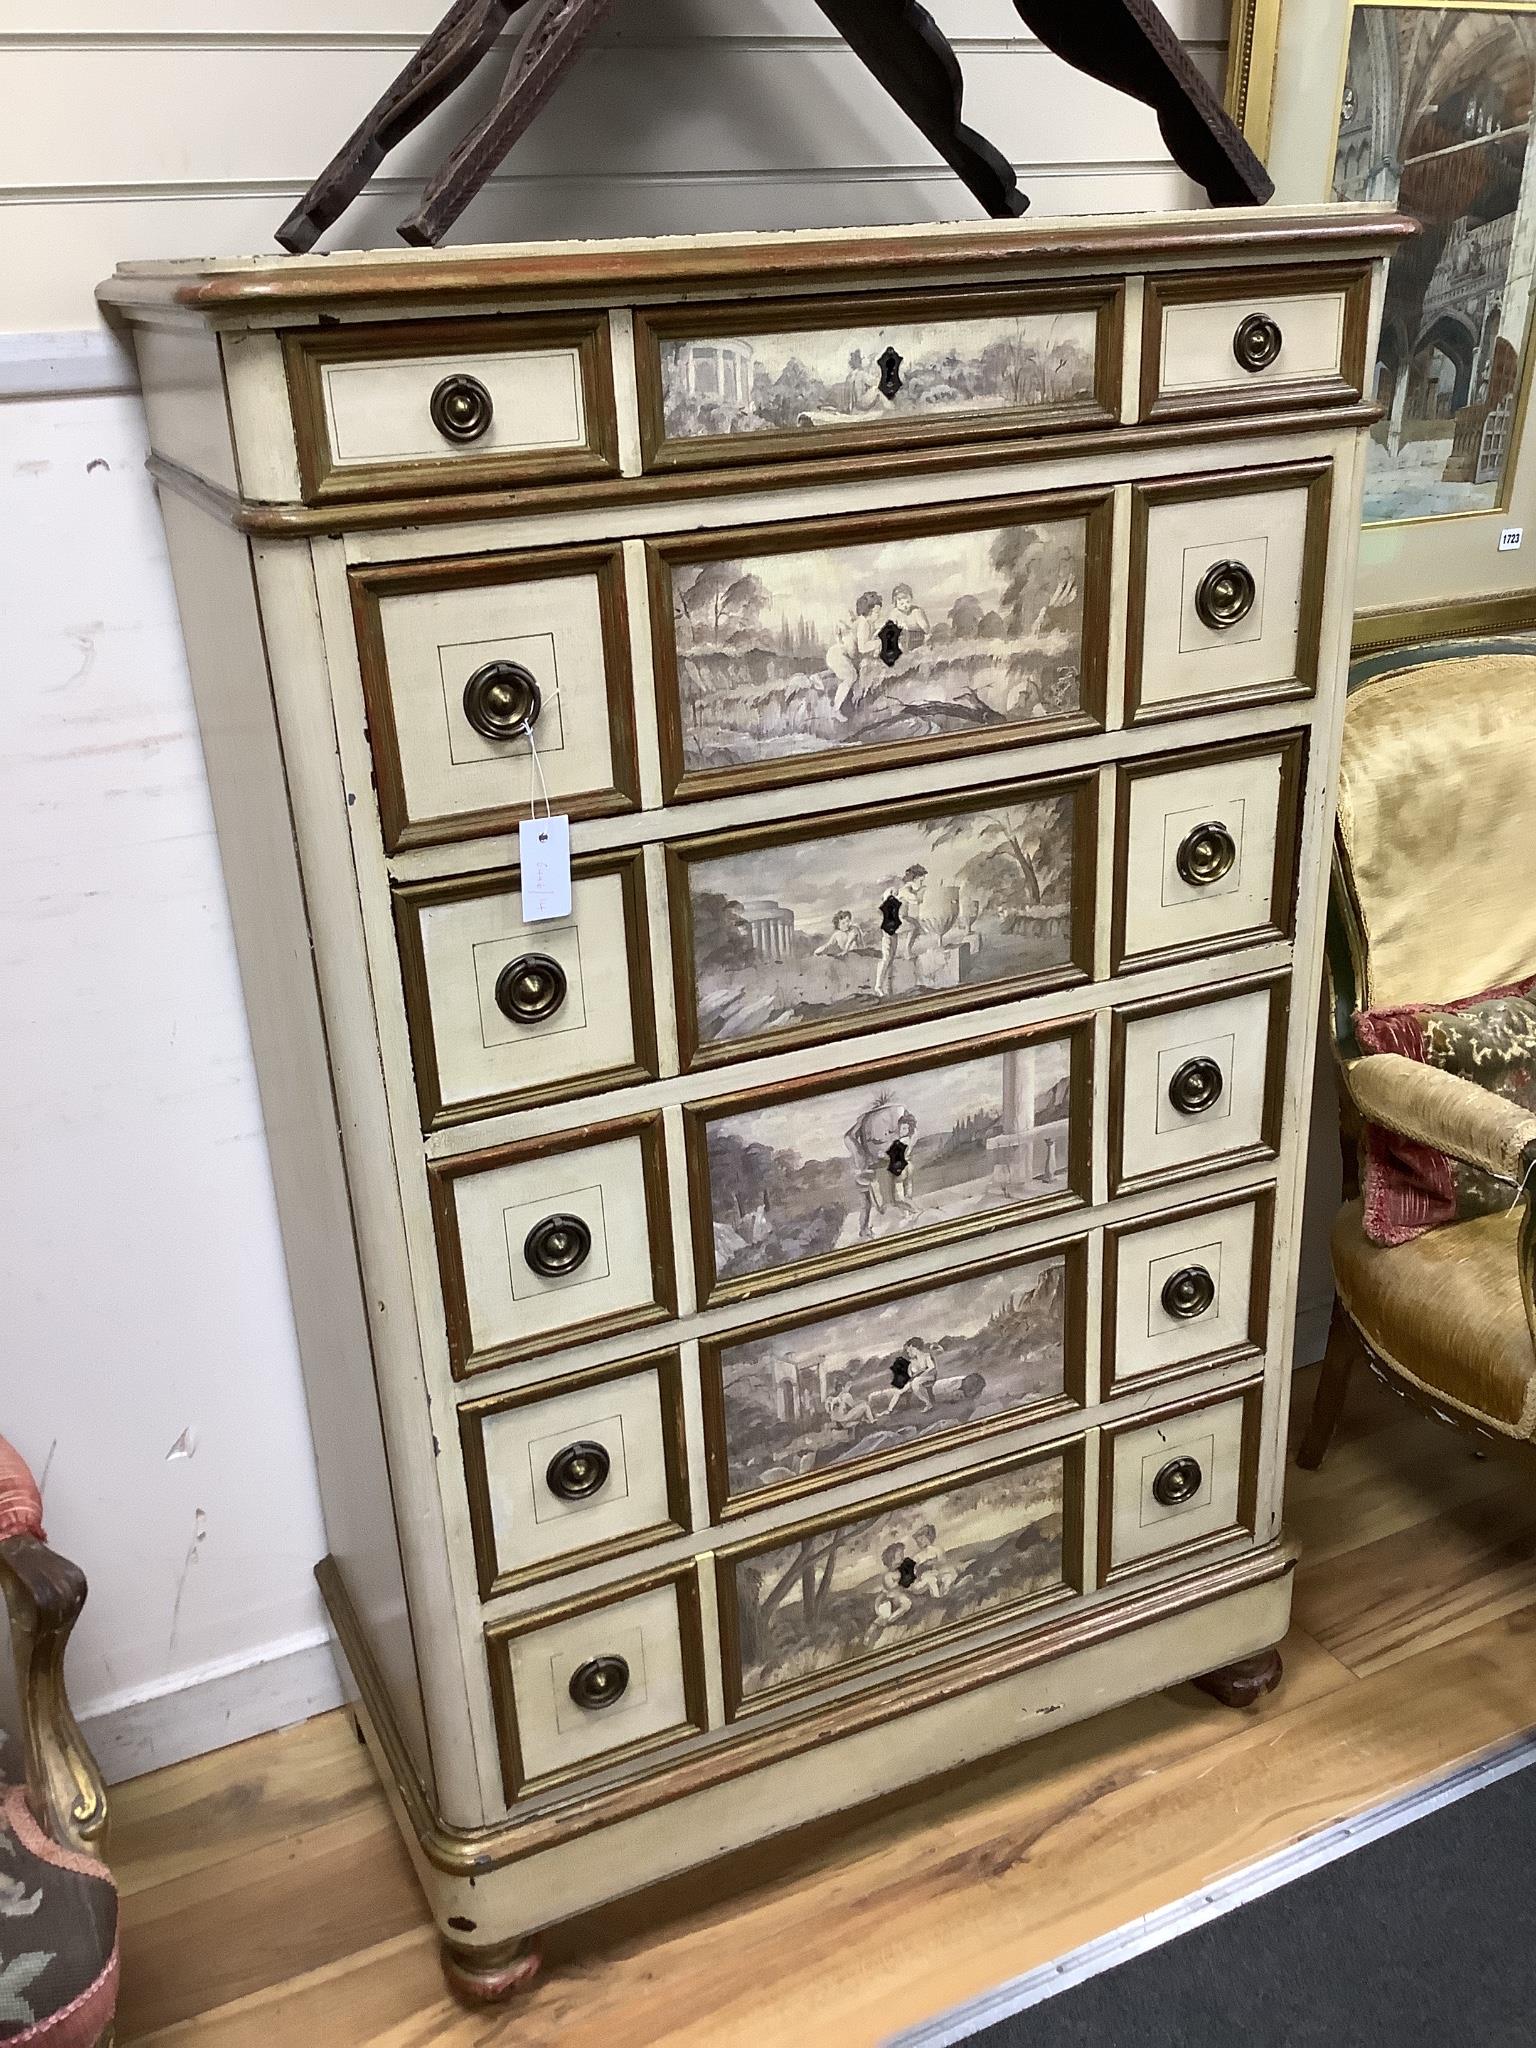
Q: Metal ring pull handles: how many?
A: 12